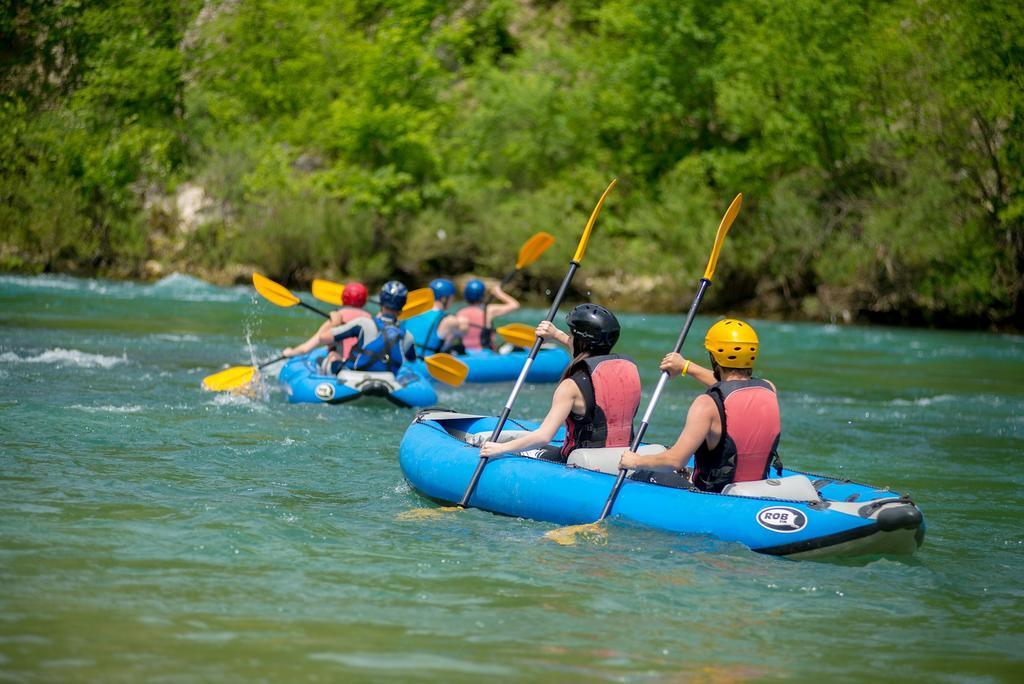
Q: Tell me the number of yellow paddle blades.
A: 11